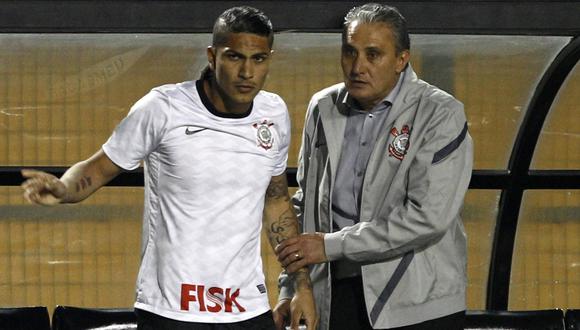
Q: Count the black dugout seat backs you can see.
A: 4